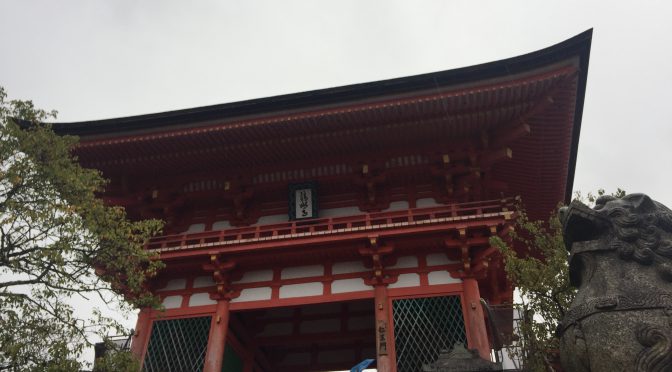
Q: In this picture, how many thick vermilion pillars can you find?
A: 4